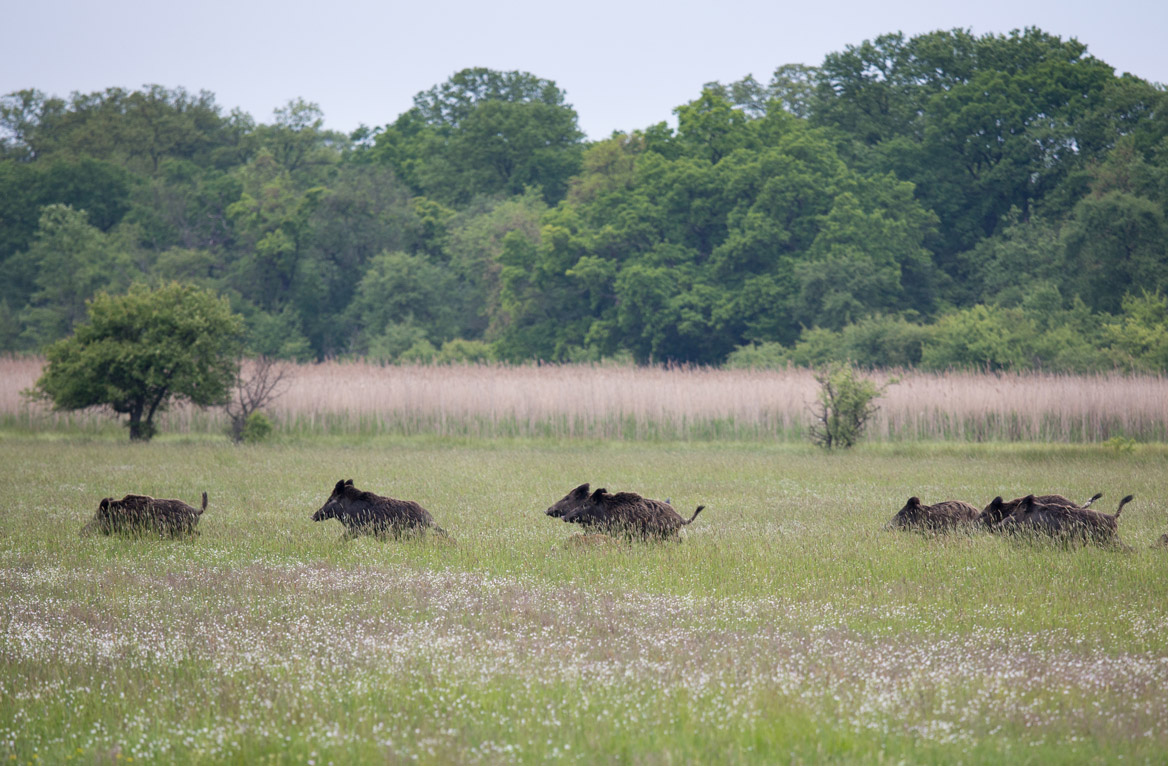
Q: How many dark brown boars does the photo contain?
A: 7